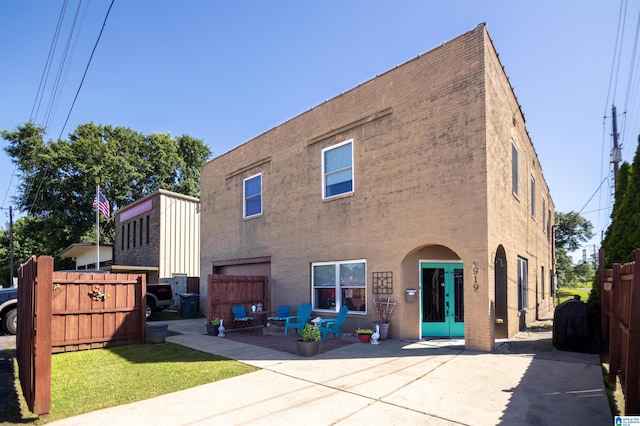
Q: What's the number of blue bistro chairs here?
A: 2